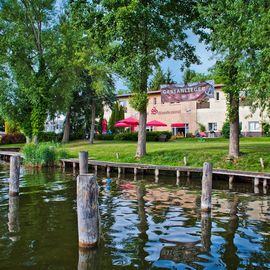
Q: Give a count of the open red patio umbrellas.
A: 3